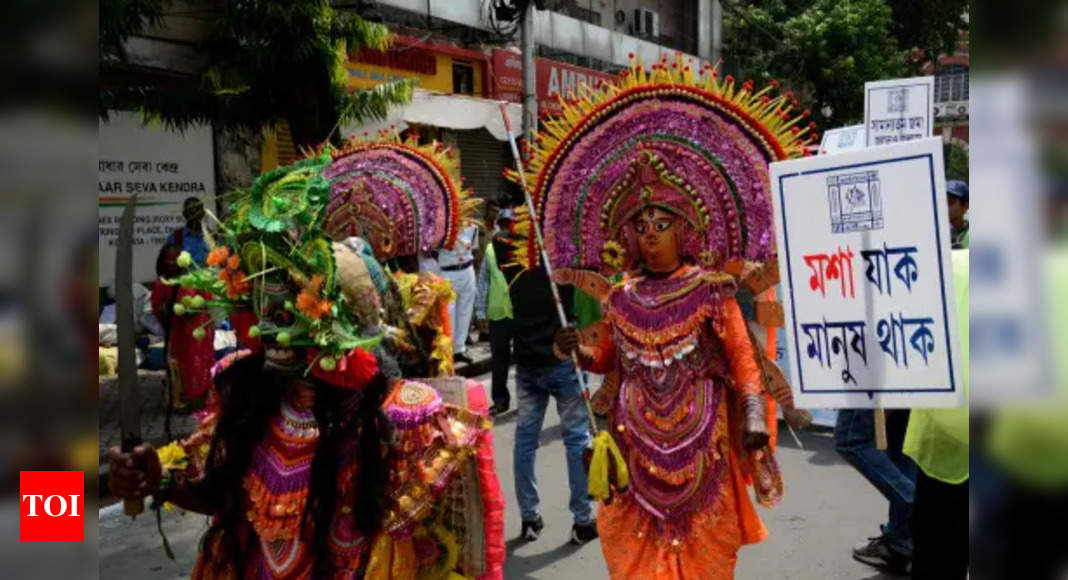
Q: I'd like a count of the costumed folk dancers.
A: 3